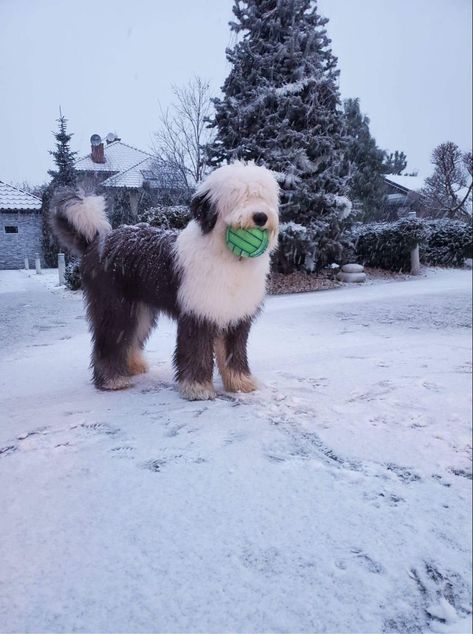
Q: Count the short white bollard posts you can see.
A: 3